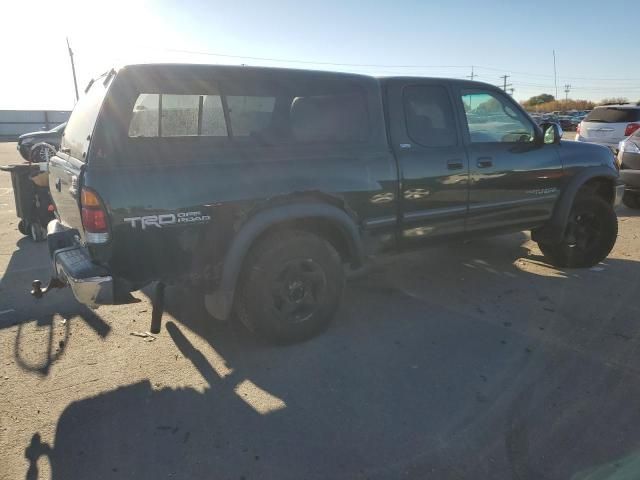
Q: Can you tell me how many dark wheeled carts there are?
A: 1